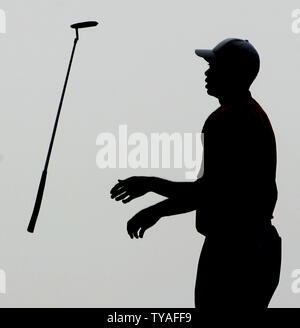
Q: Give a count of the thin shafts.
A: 1